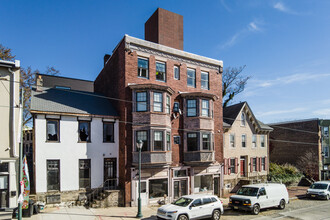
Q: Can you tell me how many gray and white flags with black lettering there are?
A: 0